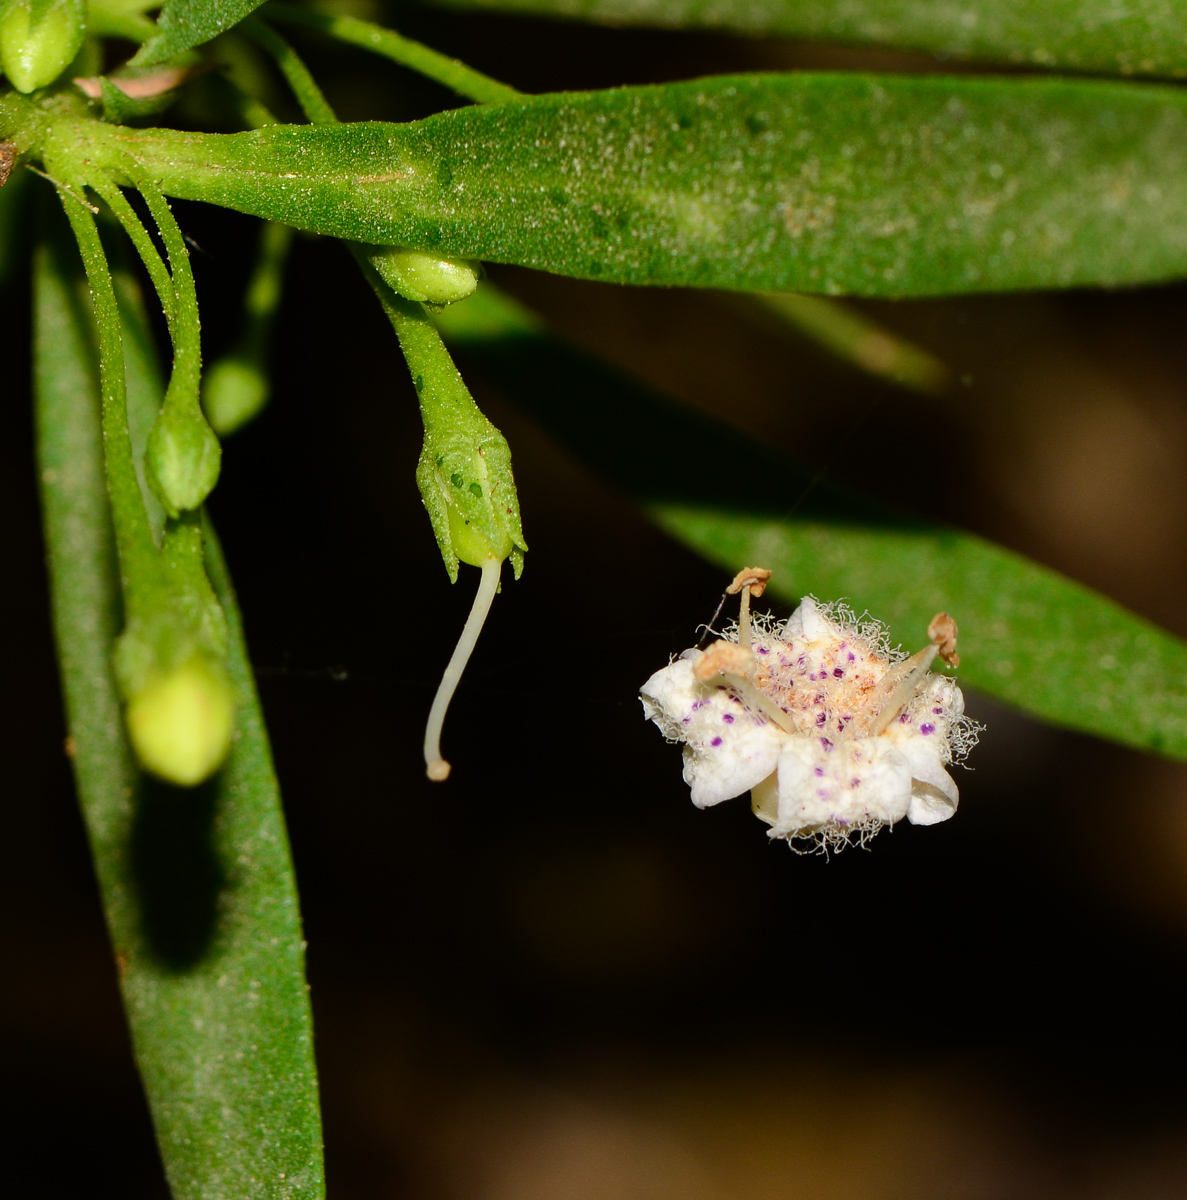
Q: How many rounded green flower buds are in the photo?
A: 5